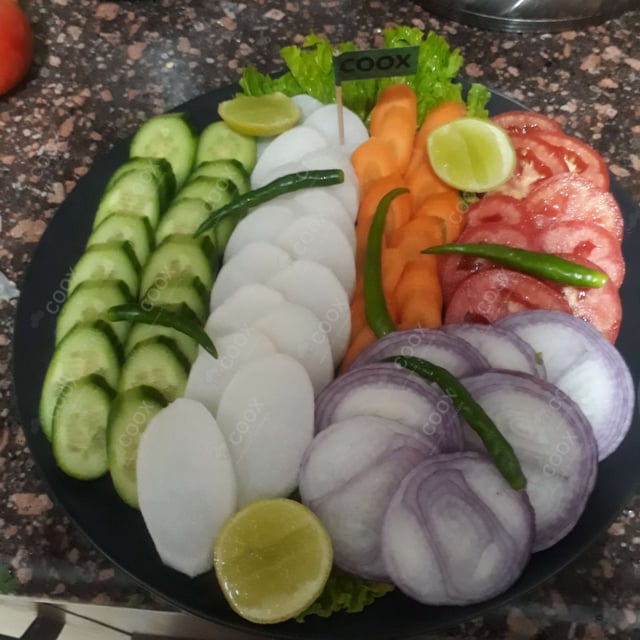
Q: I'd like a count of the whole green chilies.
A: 5